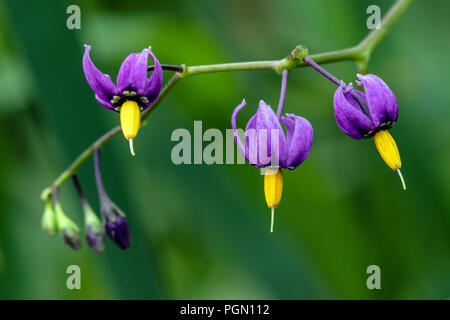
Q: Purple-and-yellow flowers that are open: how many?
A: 3